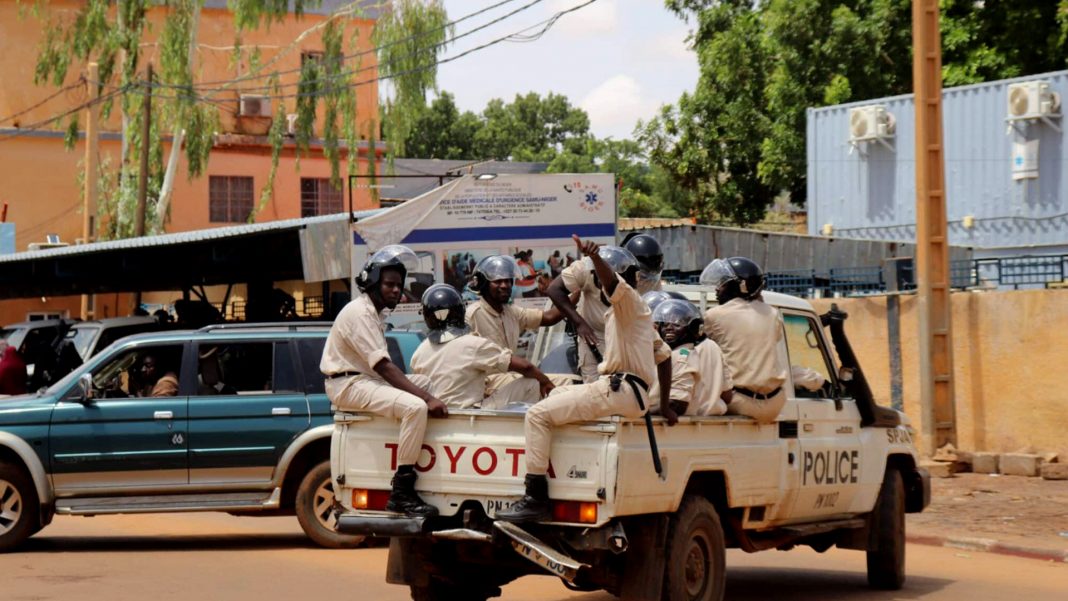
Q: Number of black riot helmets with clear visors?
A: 8